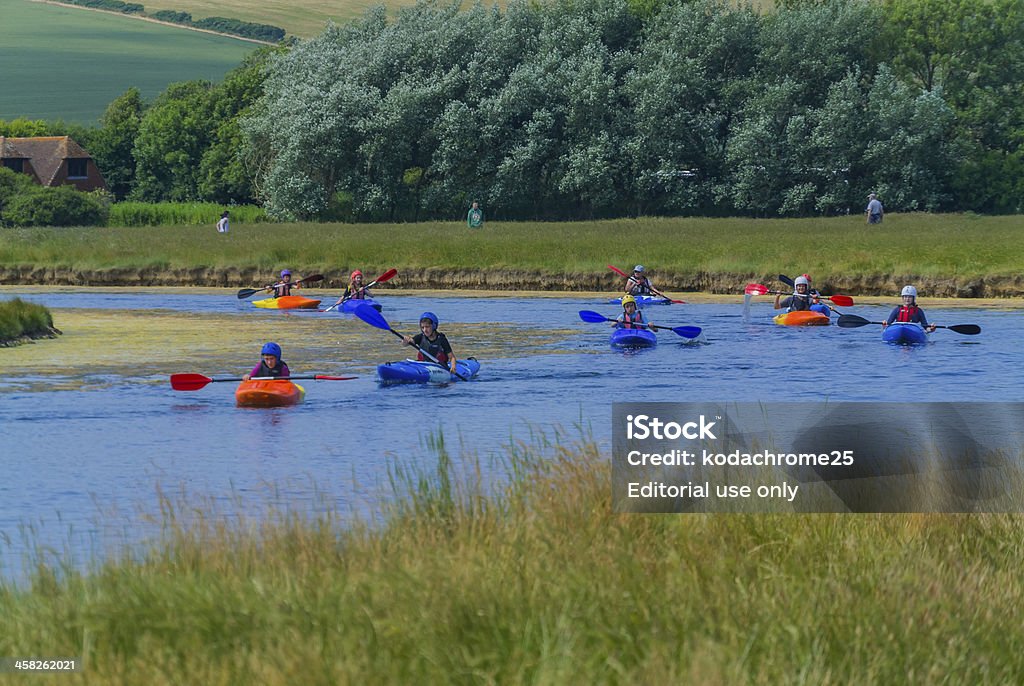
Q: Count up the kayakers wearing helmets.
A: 8